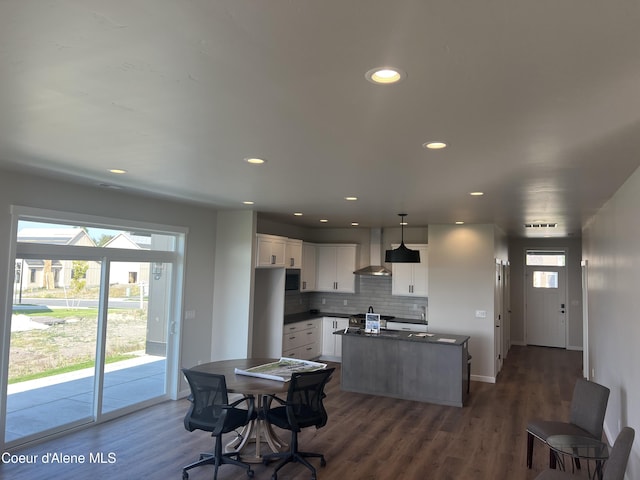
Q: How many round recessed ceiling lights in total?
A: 12